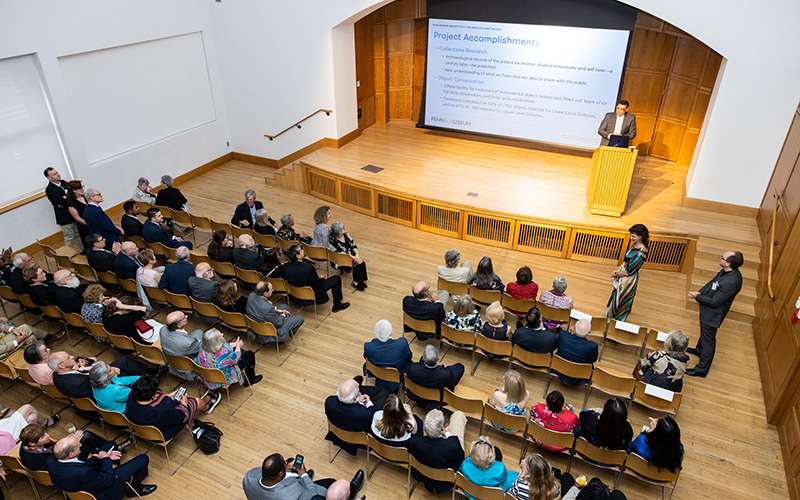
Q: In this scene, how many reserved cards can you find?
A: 4